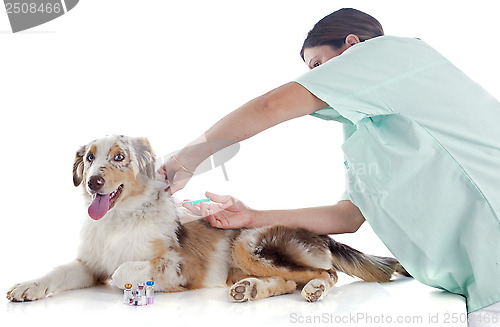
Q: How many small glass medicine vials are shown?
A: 4